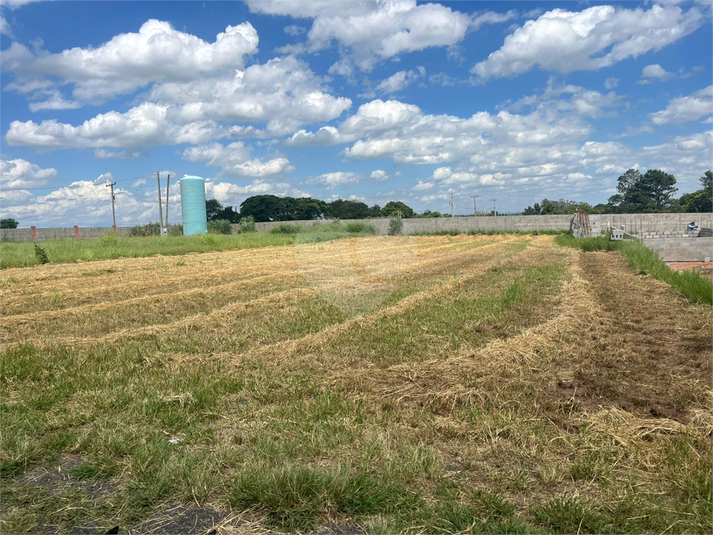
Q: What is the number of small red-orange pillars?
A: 3